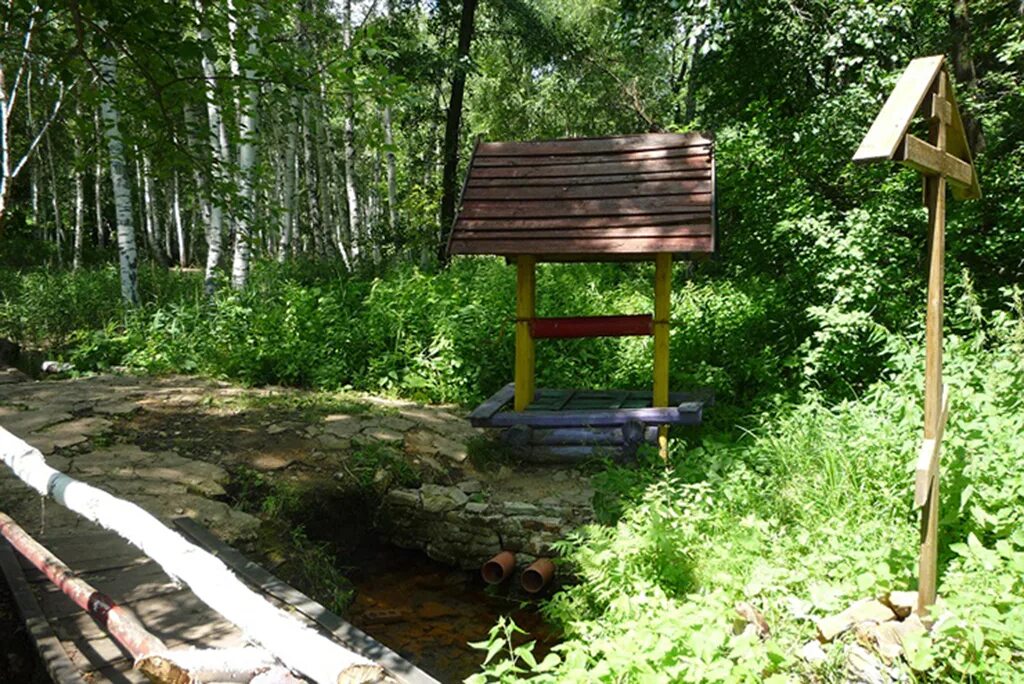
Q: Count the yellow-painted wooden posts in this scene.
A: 2